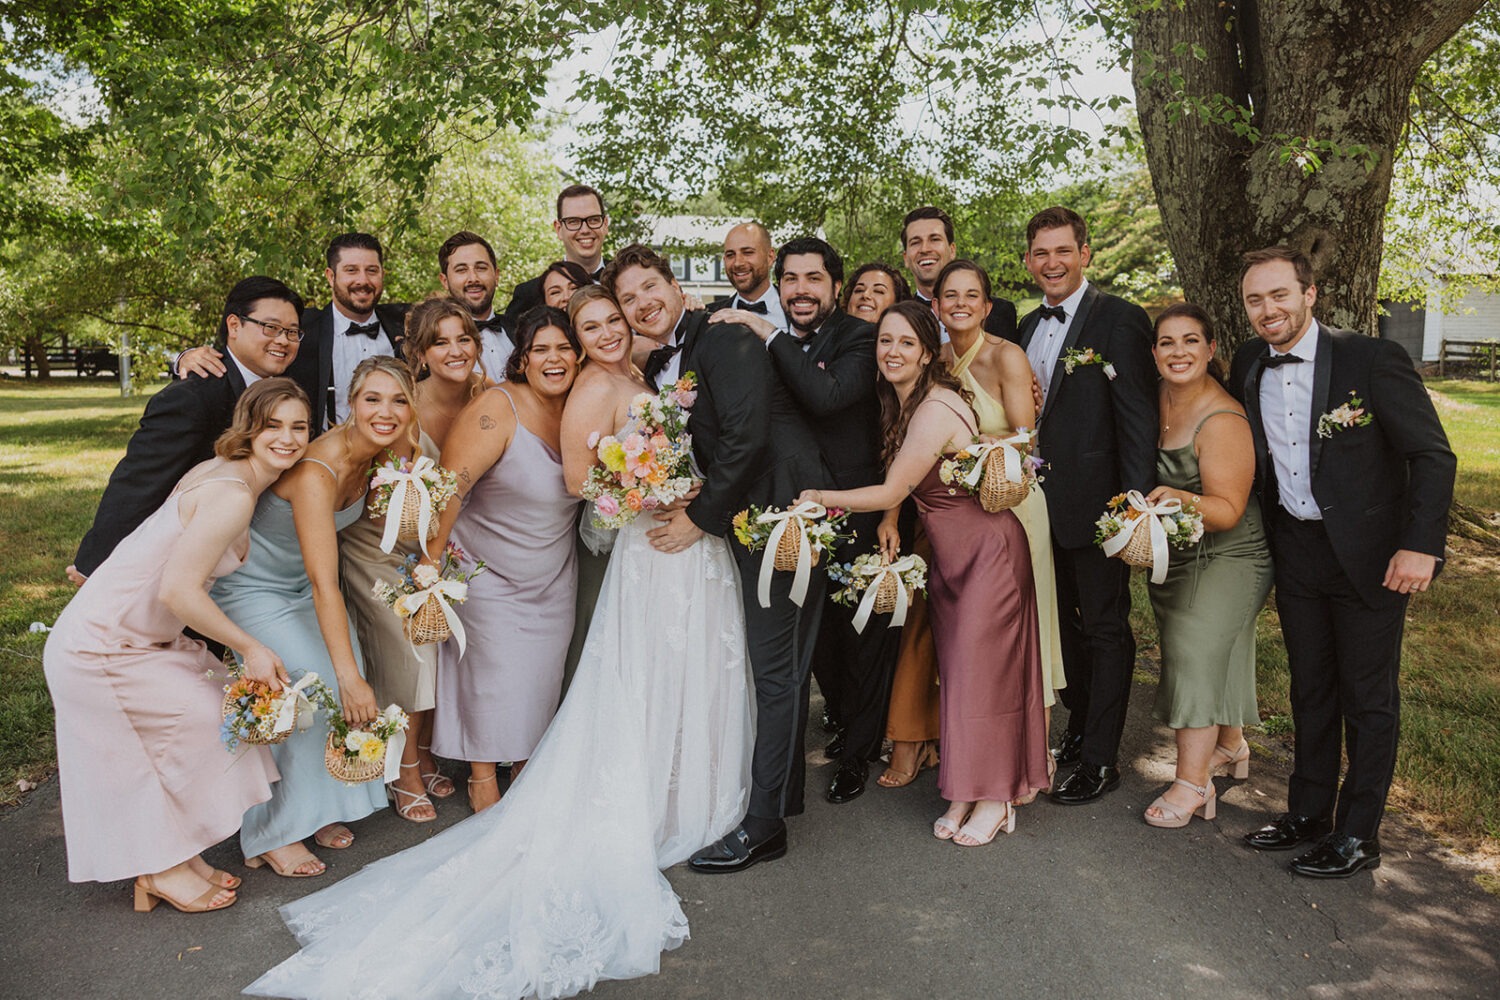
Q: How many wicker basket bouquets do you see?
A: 8